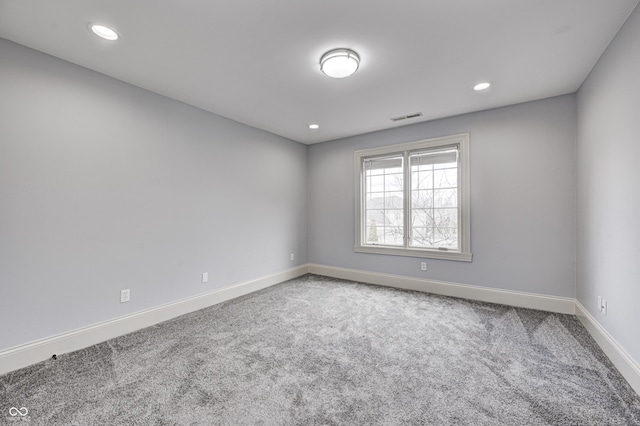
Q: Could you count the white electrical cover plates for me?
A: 6